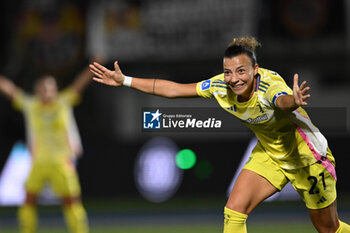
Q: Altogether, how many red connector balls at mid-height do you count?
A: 0